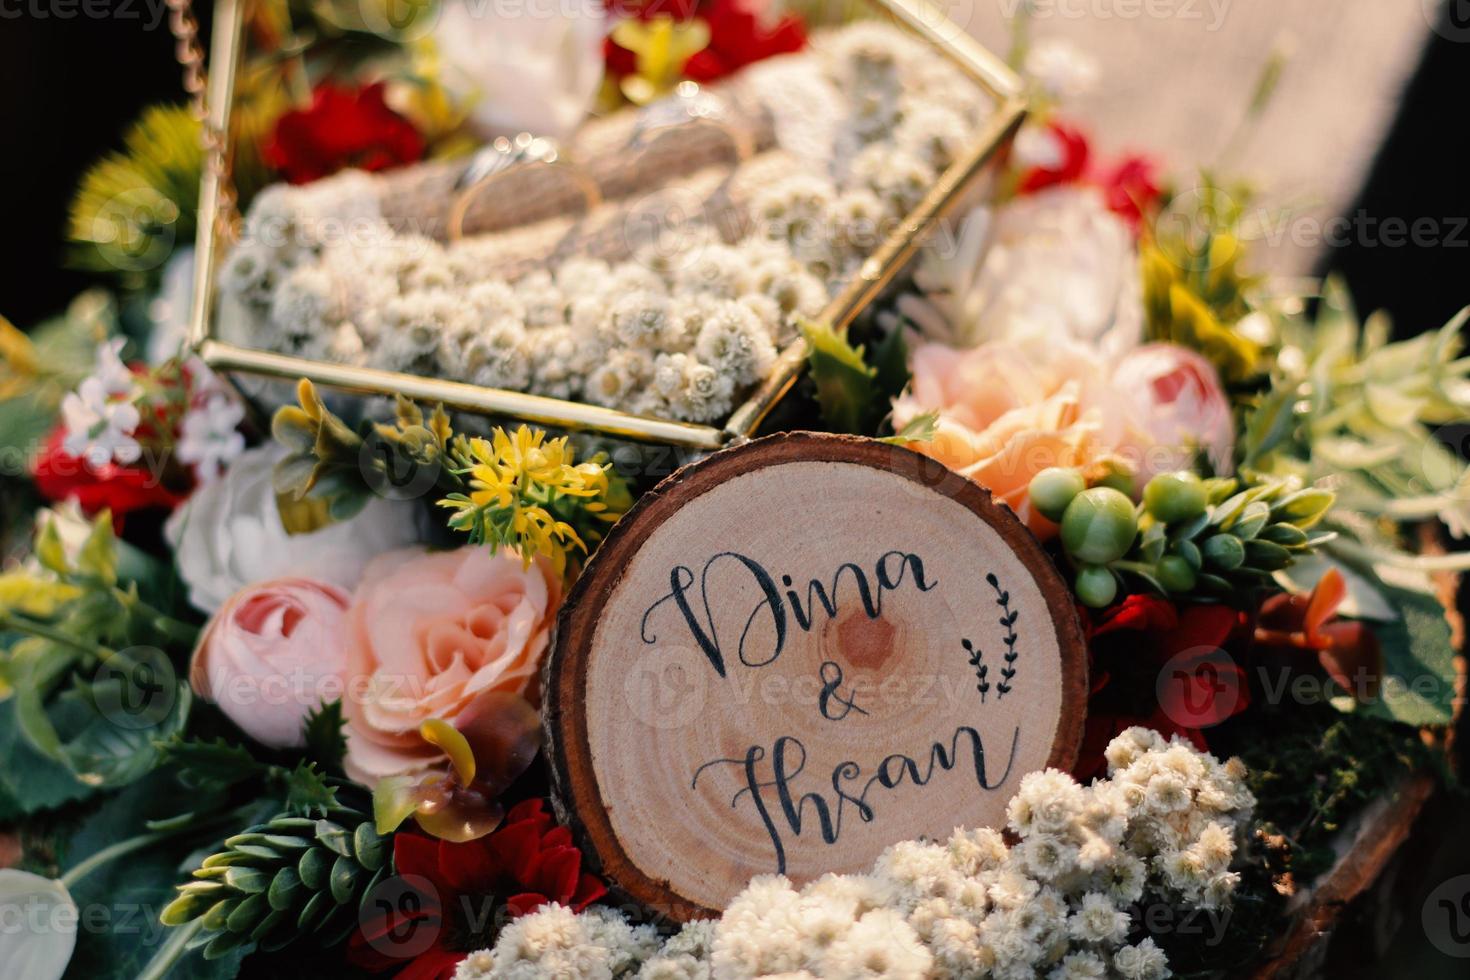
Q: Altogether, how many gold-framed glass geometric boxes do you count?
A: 1